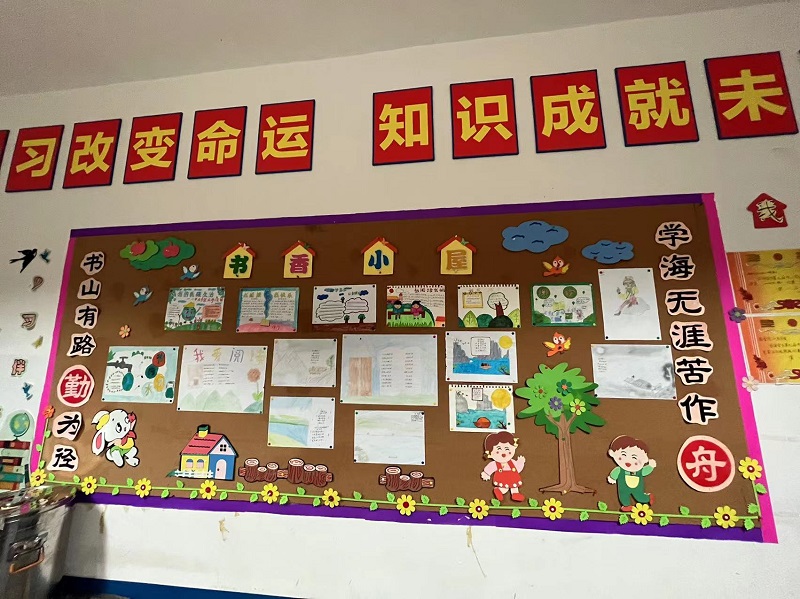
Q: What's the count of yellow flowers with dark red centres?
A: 12